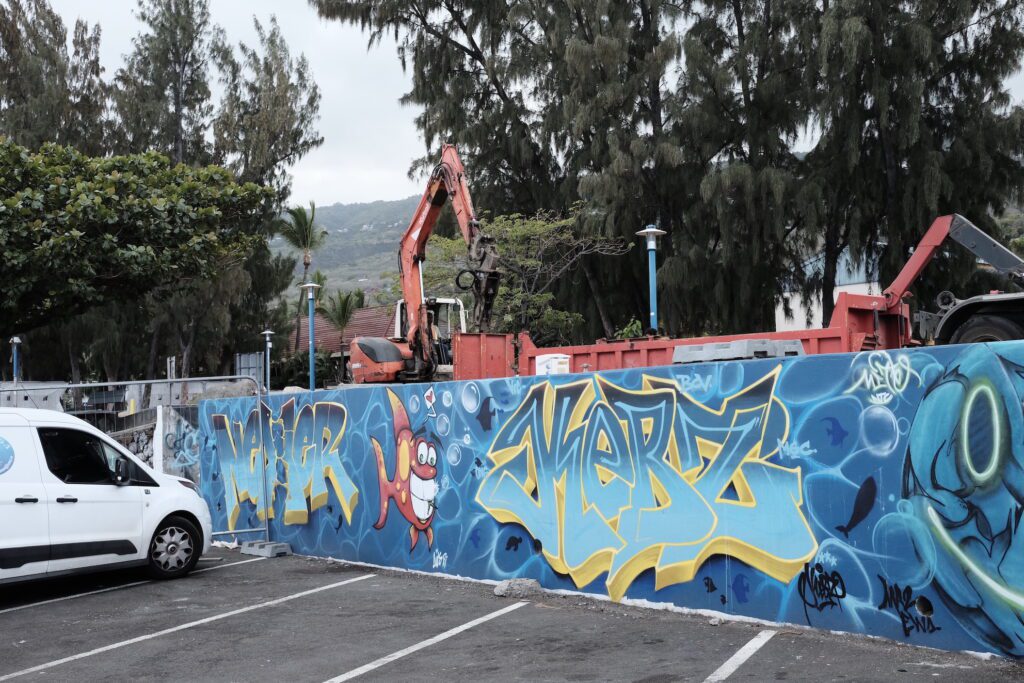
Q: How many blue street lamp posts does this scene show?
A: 4